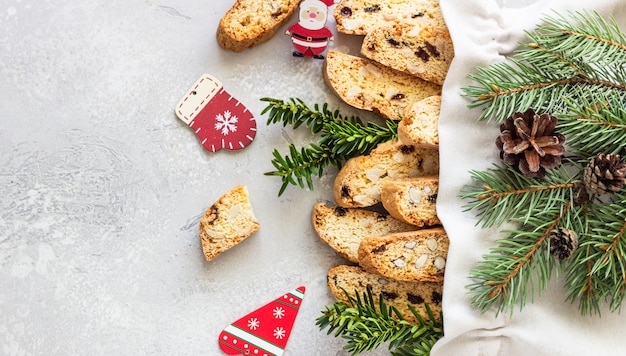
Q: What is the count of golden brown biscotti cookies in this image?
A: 11